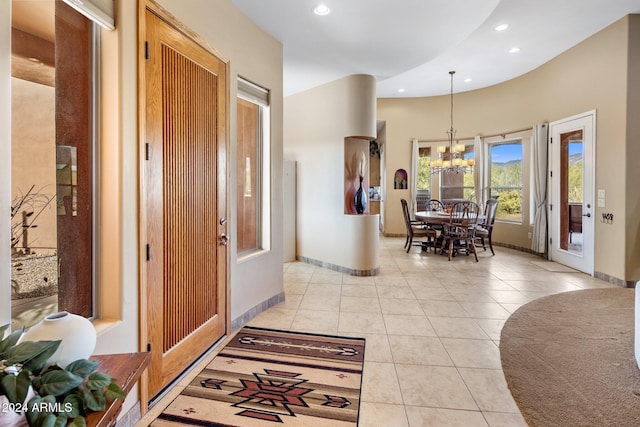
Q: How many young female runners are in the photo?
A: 0